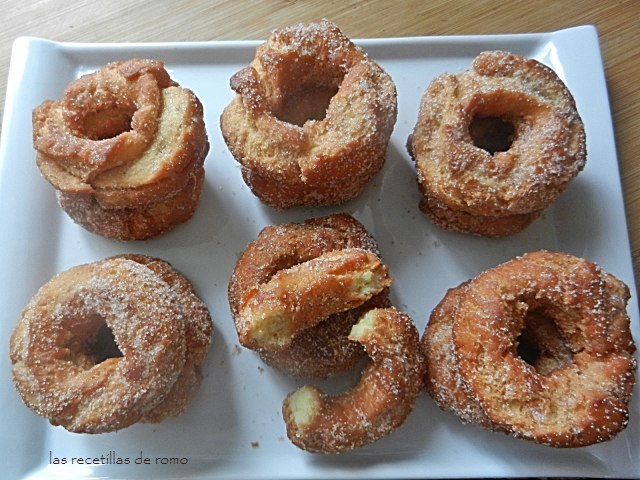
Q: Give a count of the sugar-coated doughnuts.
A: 12